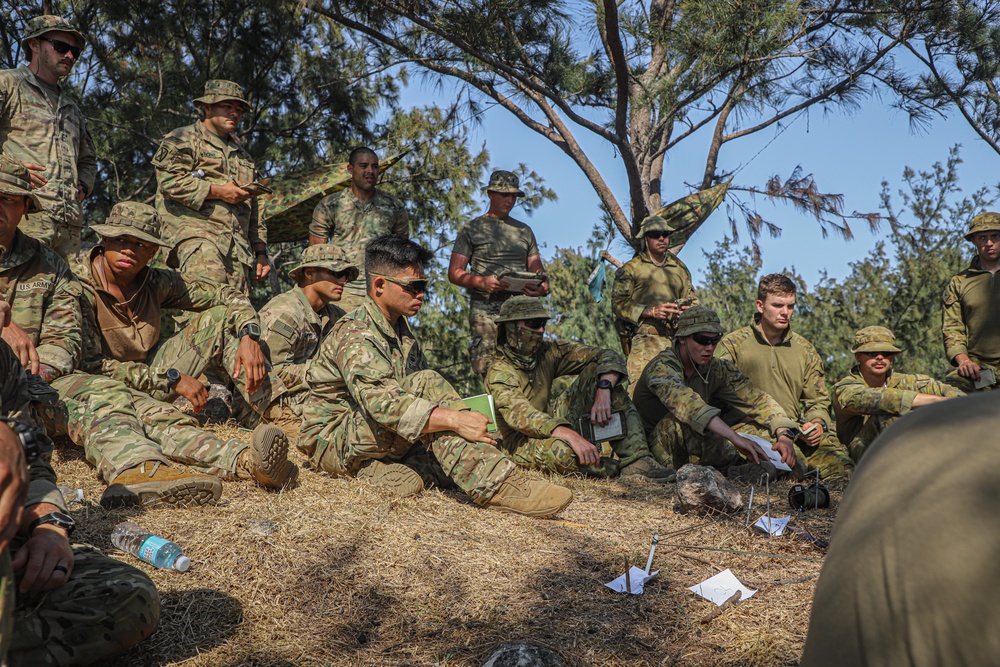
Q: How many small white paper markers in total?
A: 3